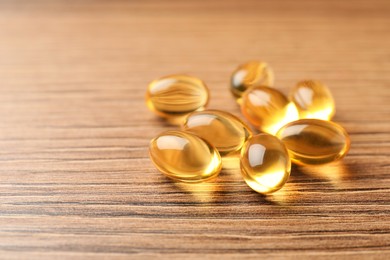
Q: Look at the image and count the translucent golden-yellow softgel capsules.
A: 8